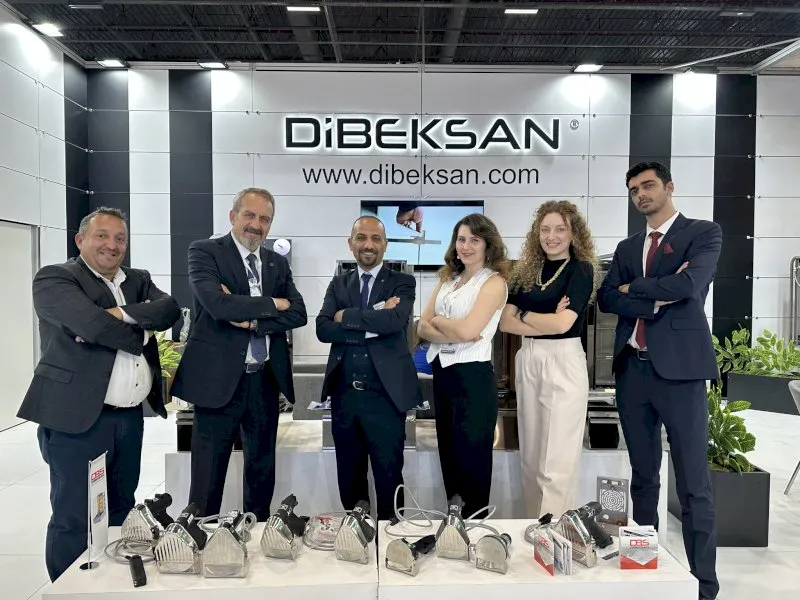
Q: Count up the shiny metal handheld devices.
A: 9